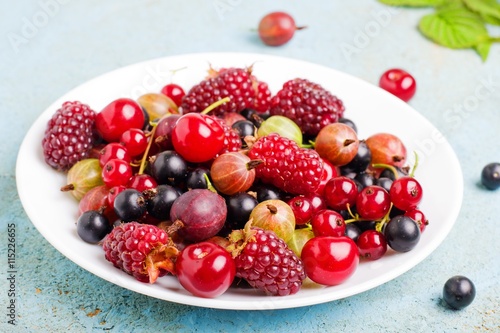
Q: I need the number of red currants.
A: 14